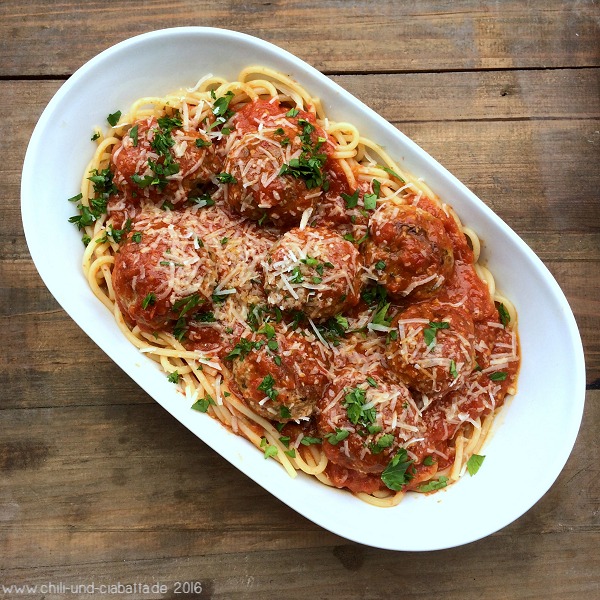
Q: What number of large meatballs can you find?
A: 8